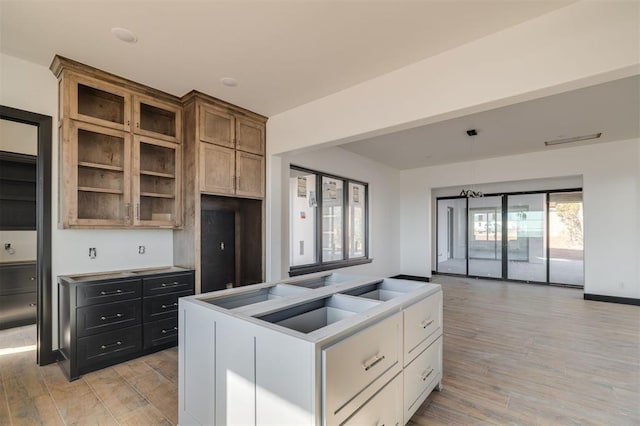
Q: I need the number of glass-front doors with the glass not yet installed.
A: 4